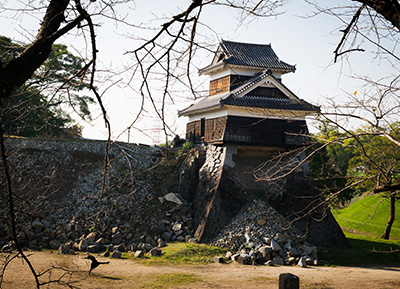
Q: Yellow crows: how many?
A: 0